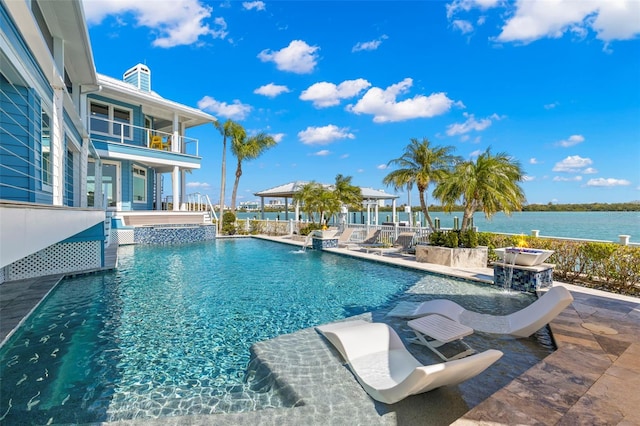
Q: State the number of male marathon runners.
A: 0